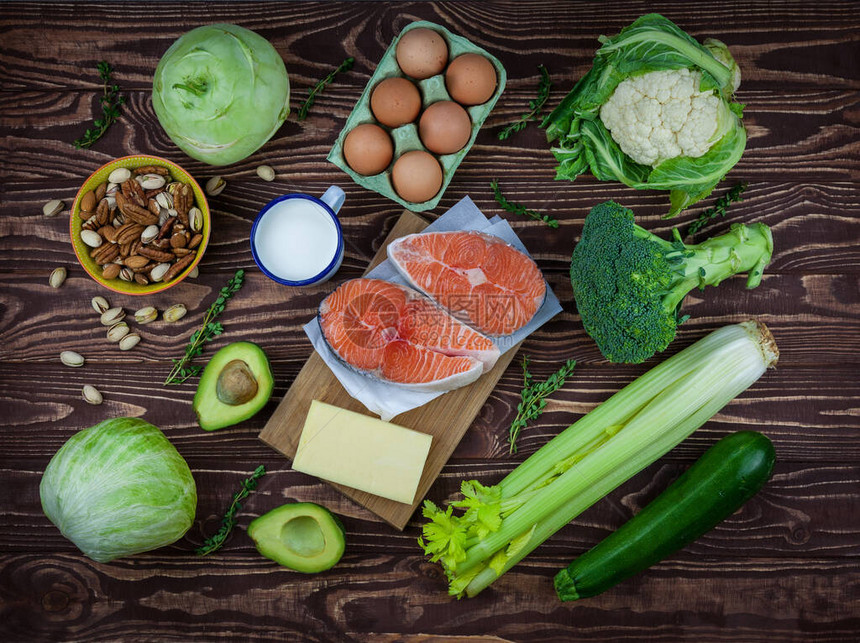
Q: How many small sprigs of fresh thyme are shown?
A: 8